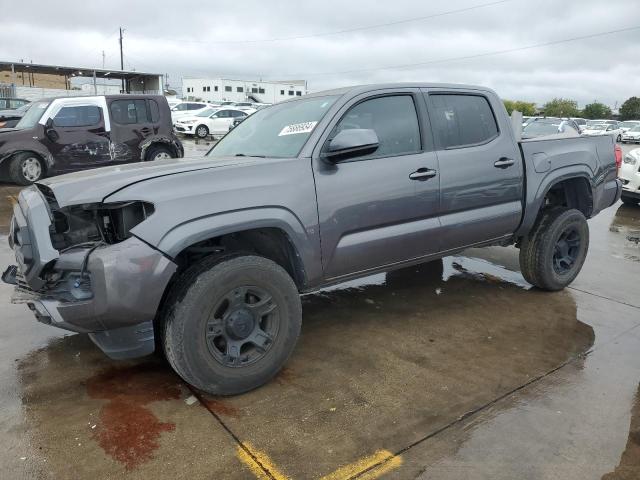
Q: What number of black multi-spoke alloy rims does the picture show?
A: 2